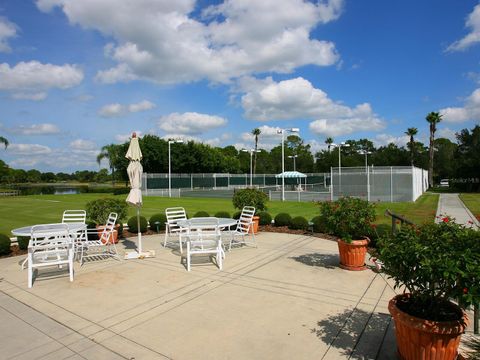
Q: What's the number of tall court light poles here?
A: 6